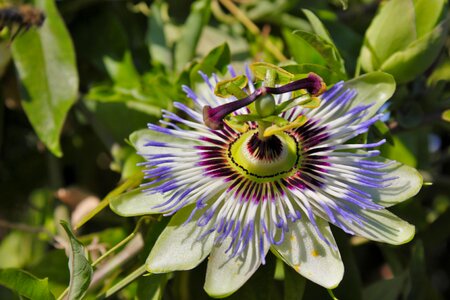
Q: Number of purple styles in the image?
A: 2